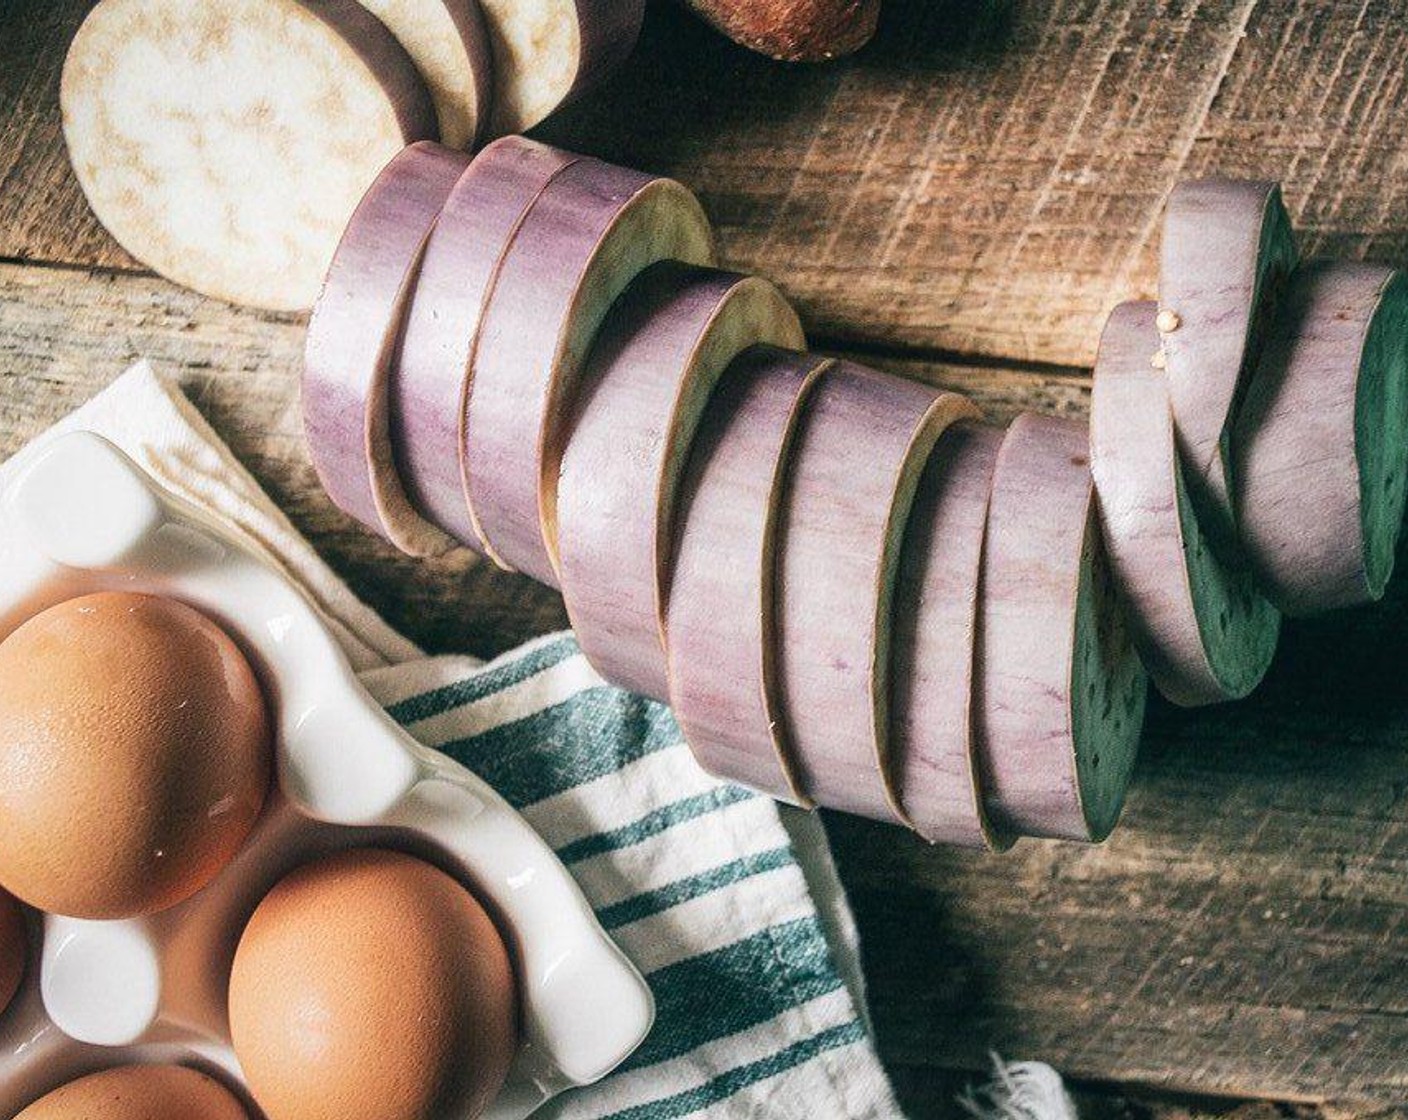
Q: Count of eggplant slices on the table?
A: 14